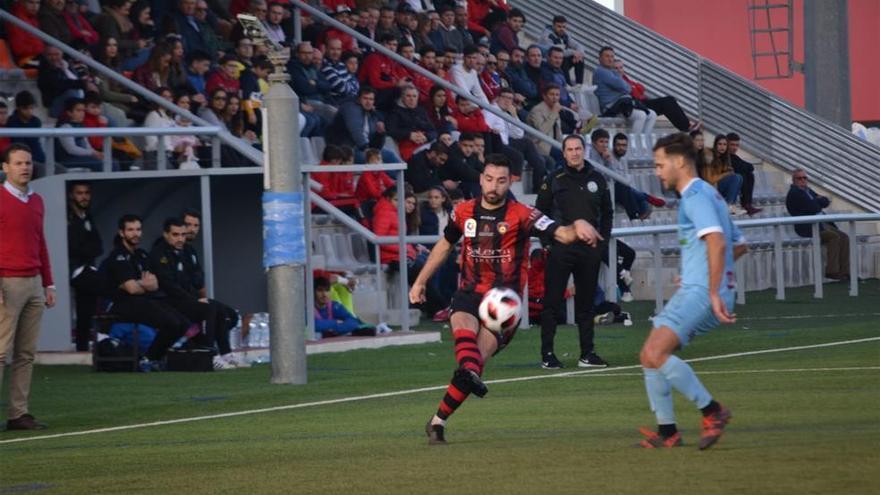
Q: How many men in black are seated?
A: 3